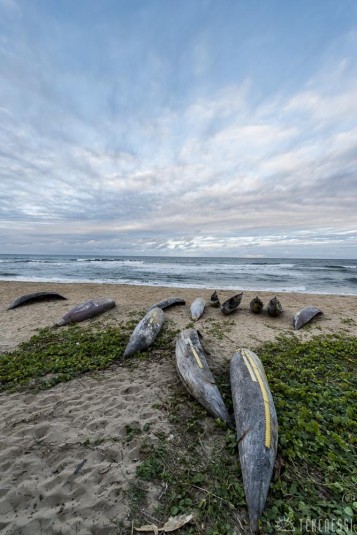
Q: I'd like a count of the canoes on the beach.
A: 12